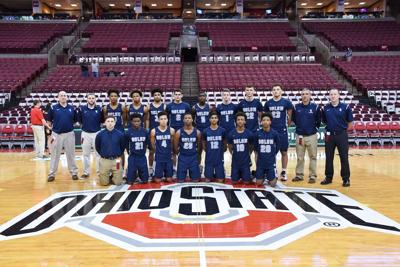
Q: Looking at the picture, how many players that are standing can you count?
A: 8